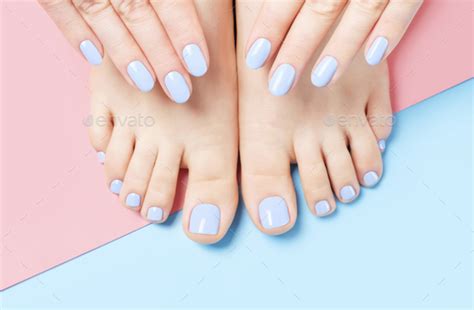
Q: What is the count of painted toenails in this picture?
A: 10